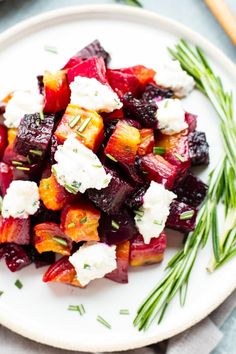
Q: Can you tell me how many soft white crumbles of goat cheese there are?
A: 8